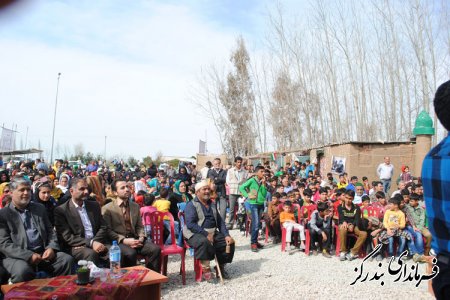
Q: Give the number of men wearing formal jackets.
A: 3